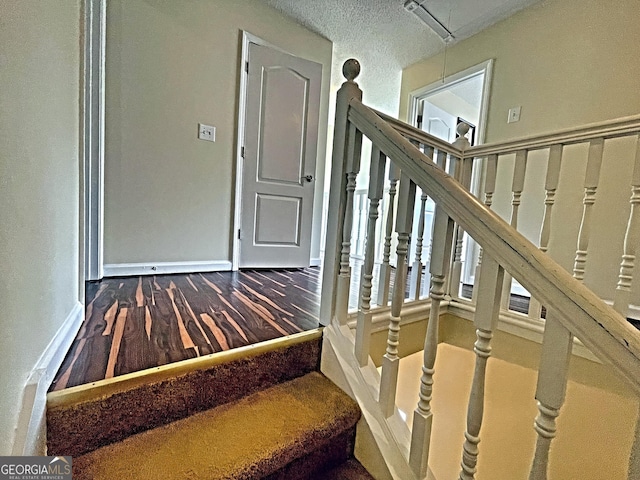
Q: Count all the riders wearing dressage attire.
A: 0